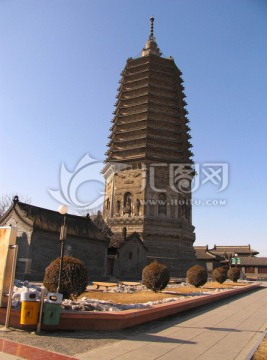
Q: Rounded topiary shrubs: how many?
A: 5